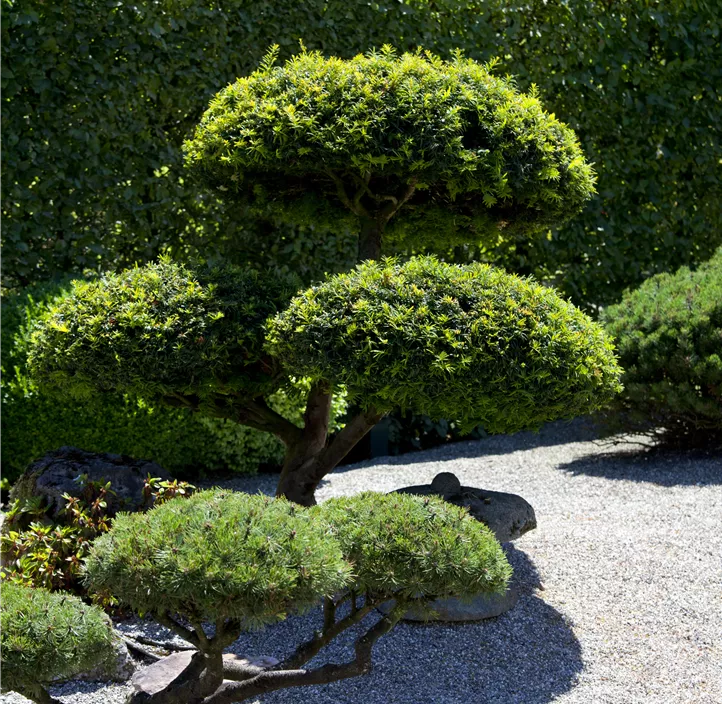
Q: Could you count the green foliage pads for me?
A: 6